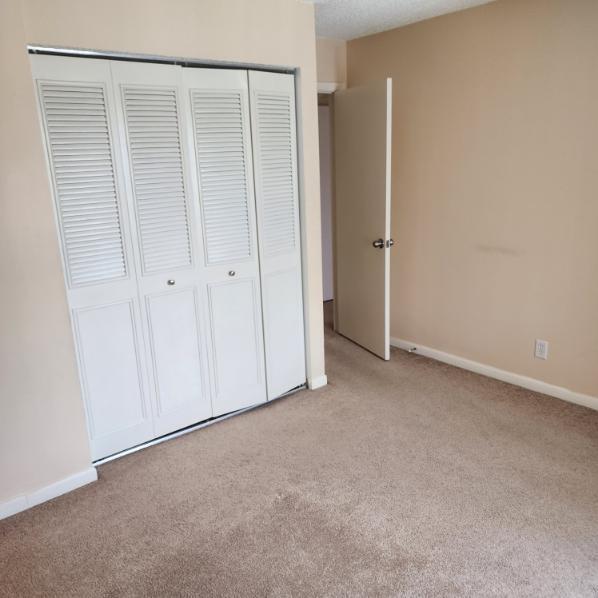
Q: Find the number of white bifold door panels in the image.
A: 4